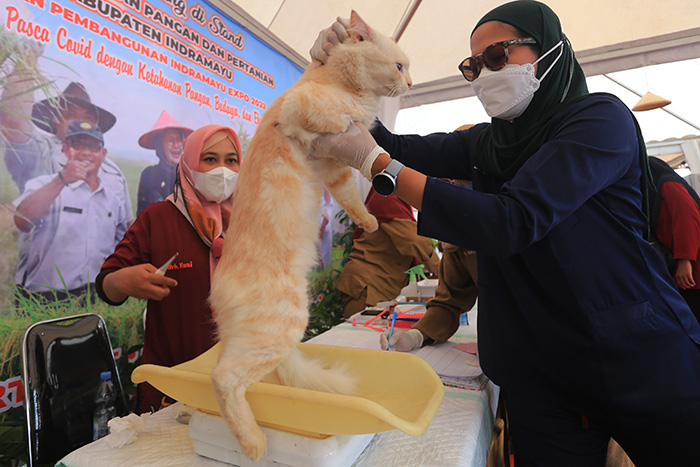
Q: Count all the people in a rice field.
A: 3